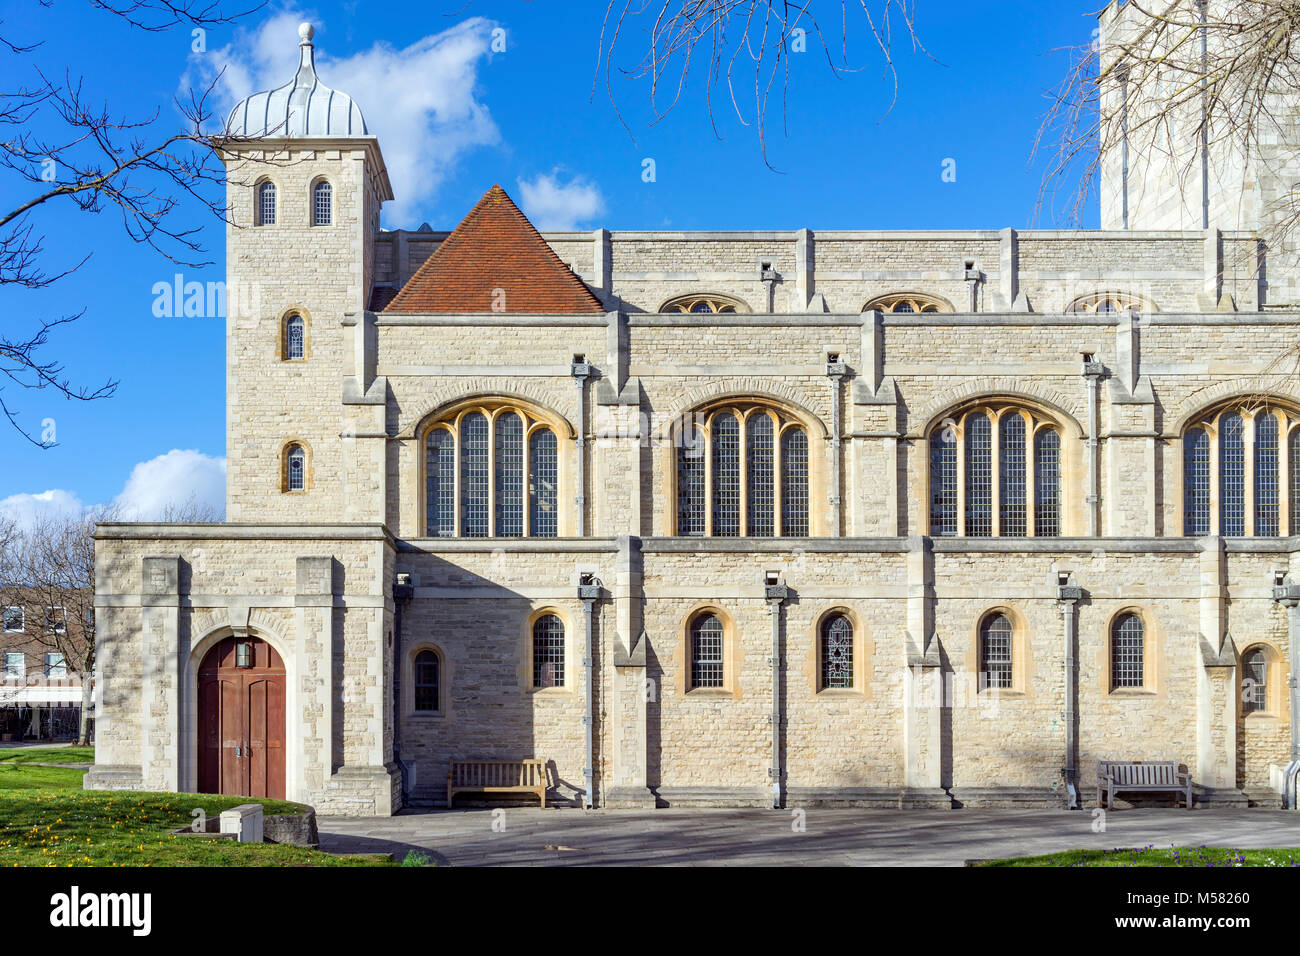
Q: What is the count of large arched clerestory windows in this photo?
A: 4